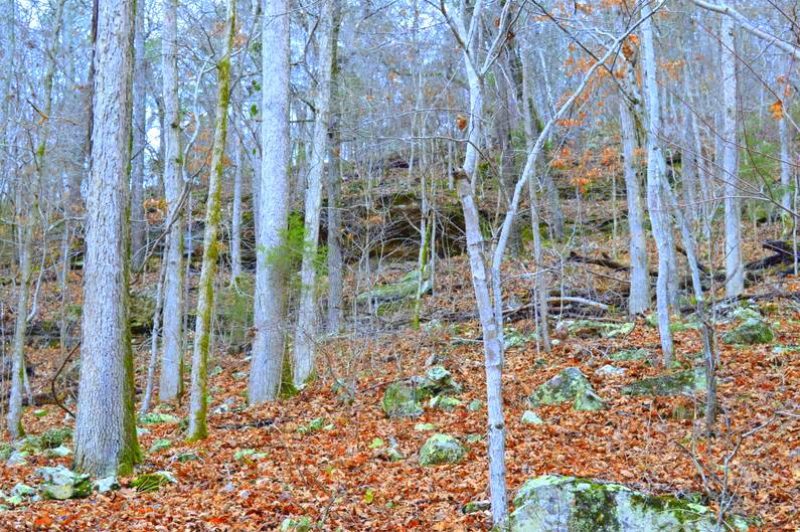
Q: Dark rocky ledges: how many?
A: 1